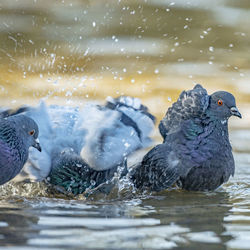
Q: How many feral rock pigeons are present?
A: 3